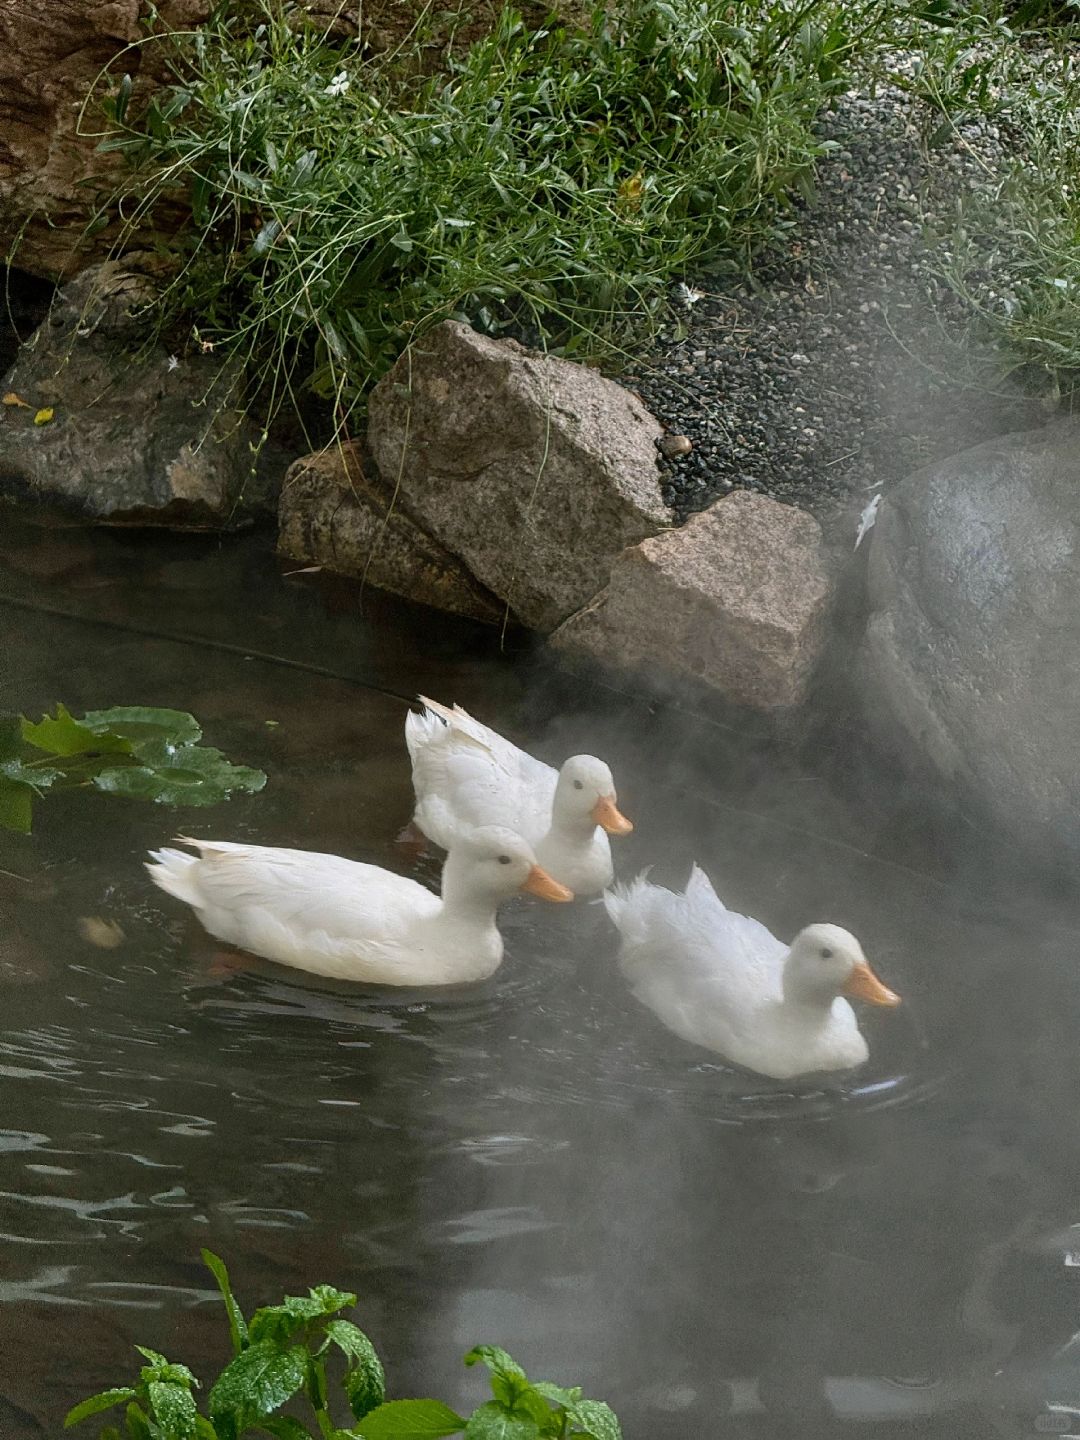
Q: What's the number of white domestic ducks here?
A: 3